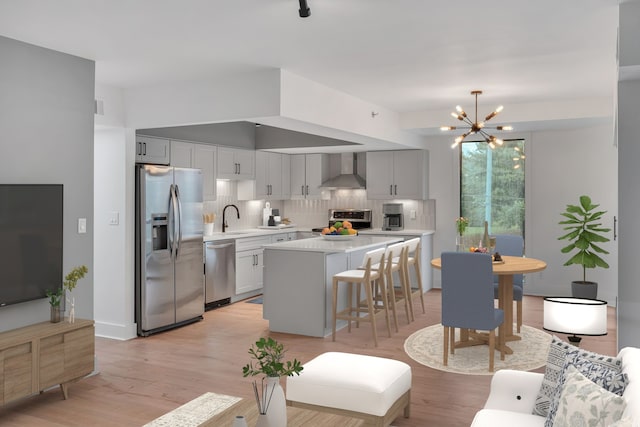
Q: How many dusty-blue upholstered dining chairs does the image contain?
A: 2